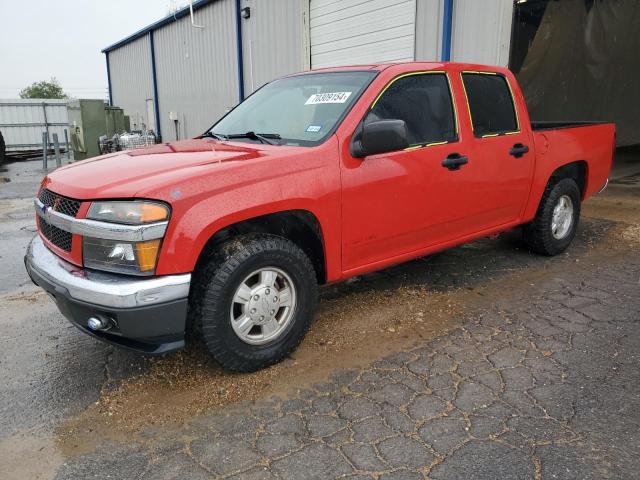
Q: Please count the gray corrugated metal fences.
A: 1